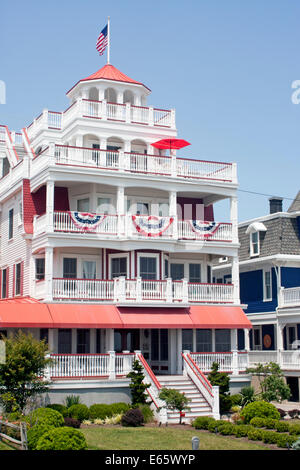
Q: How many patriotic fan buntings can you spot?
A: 3